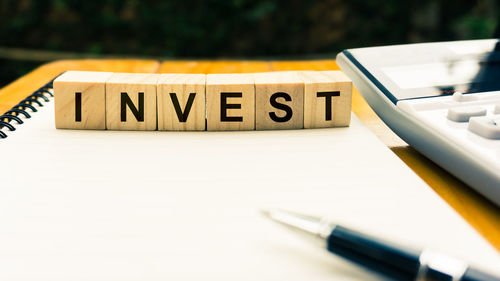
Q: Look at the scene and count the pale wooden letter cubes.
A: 6